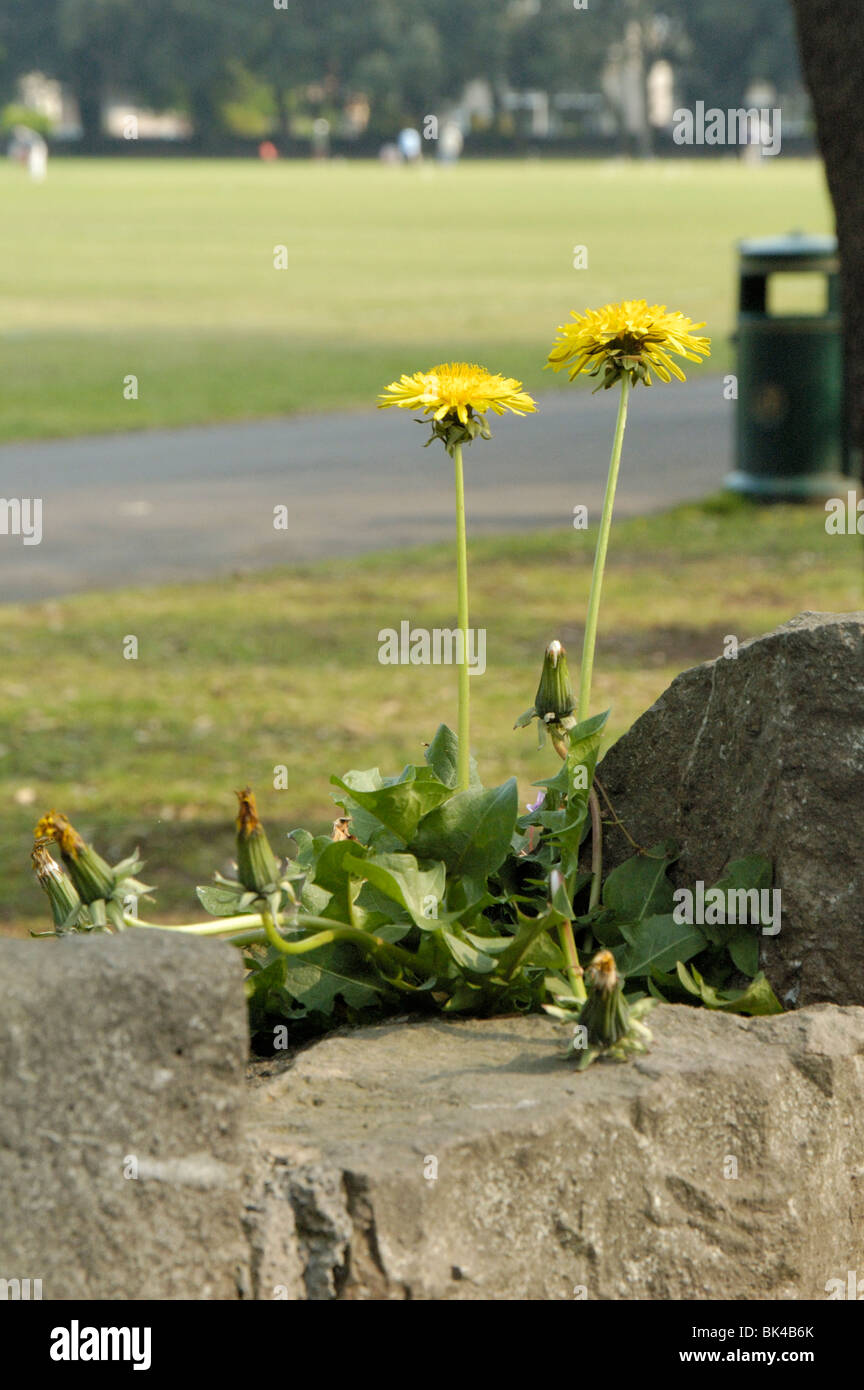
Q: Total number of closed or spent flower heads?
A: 5